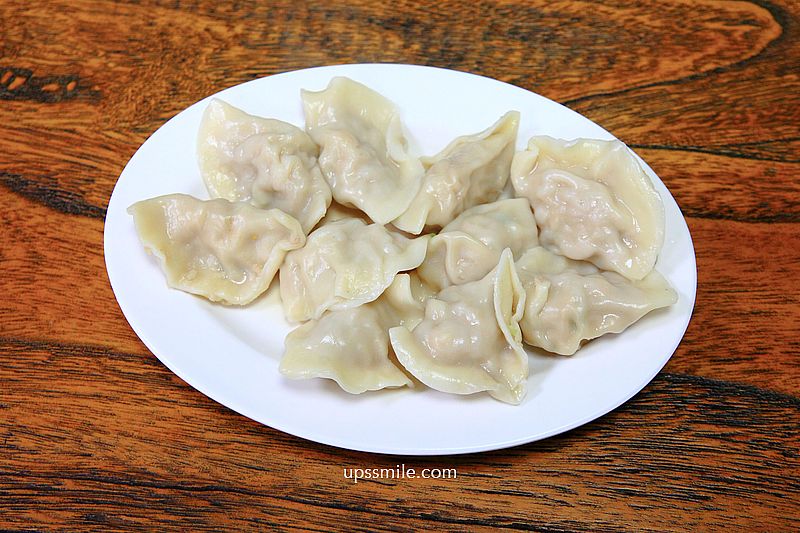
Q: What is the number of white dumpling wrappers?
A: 10